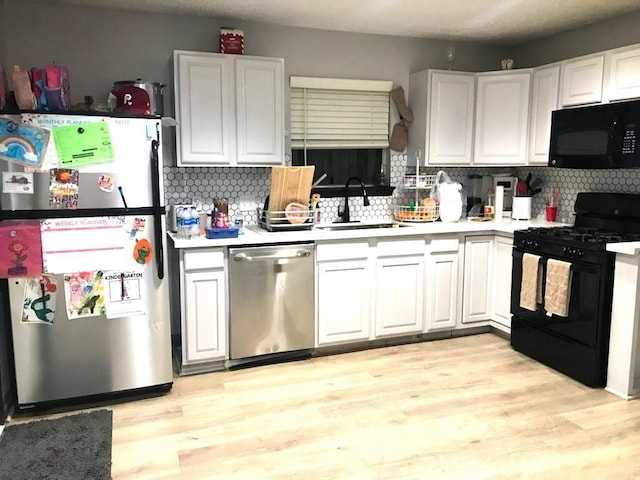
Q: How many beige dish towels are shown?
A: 2